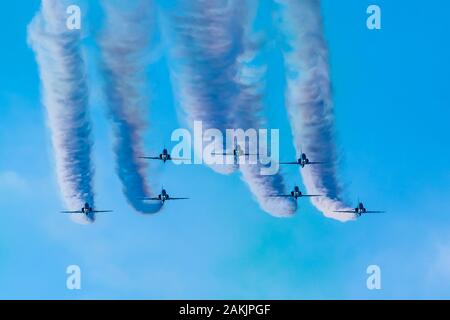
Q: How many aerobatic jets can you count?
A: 7